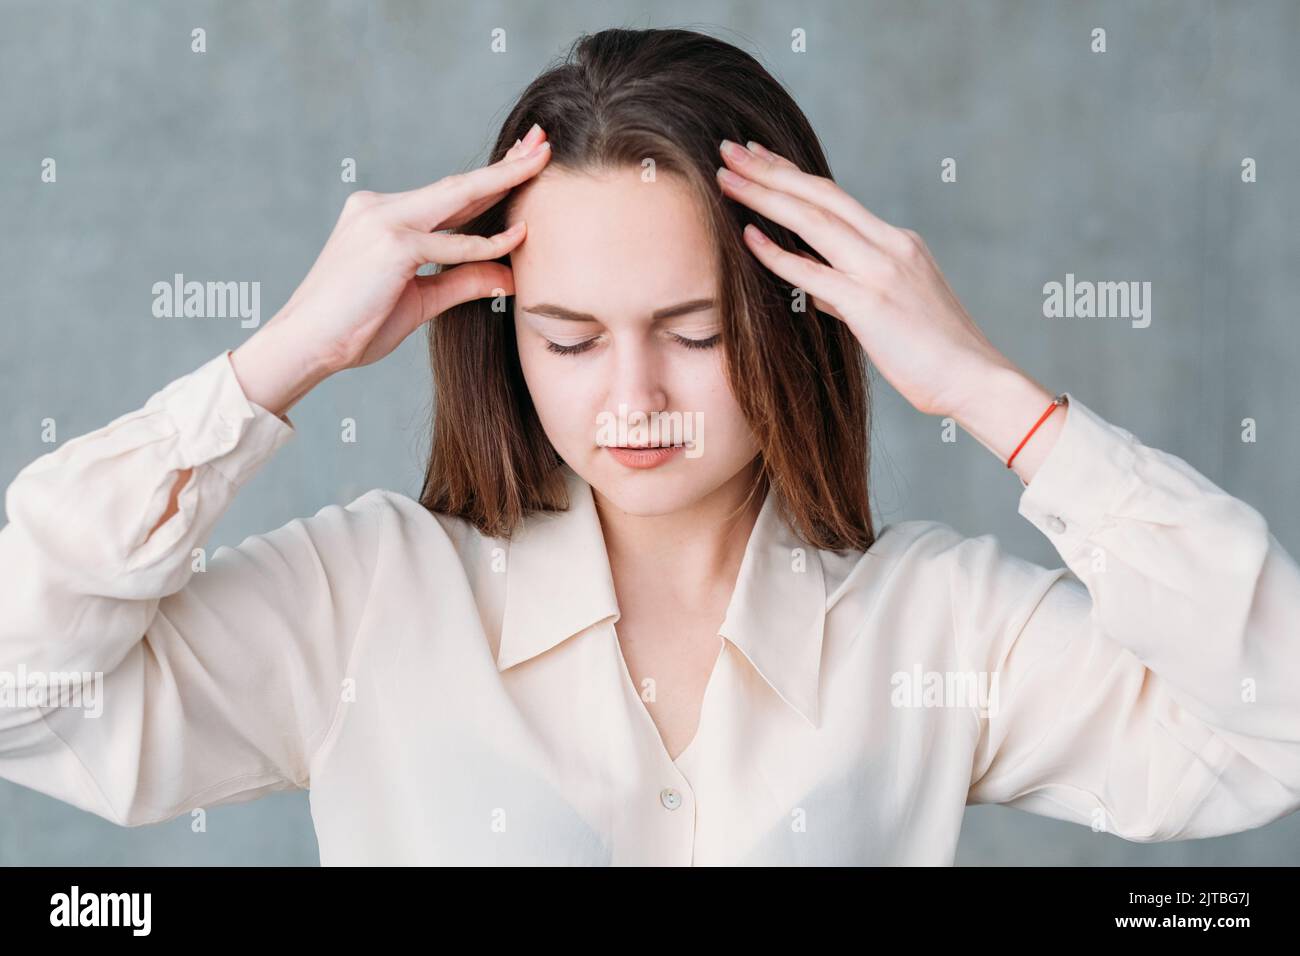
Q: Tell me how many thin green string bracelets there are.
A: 0